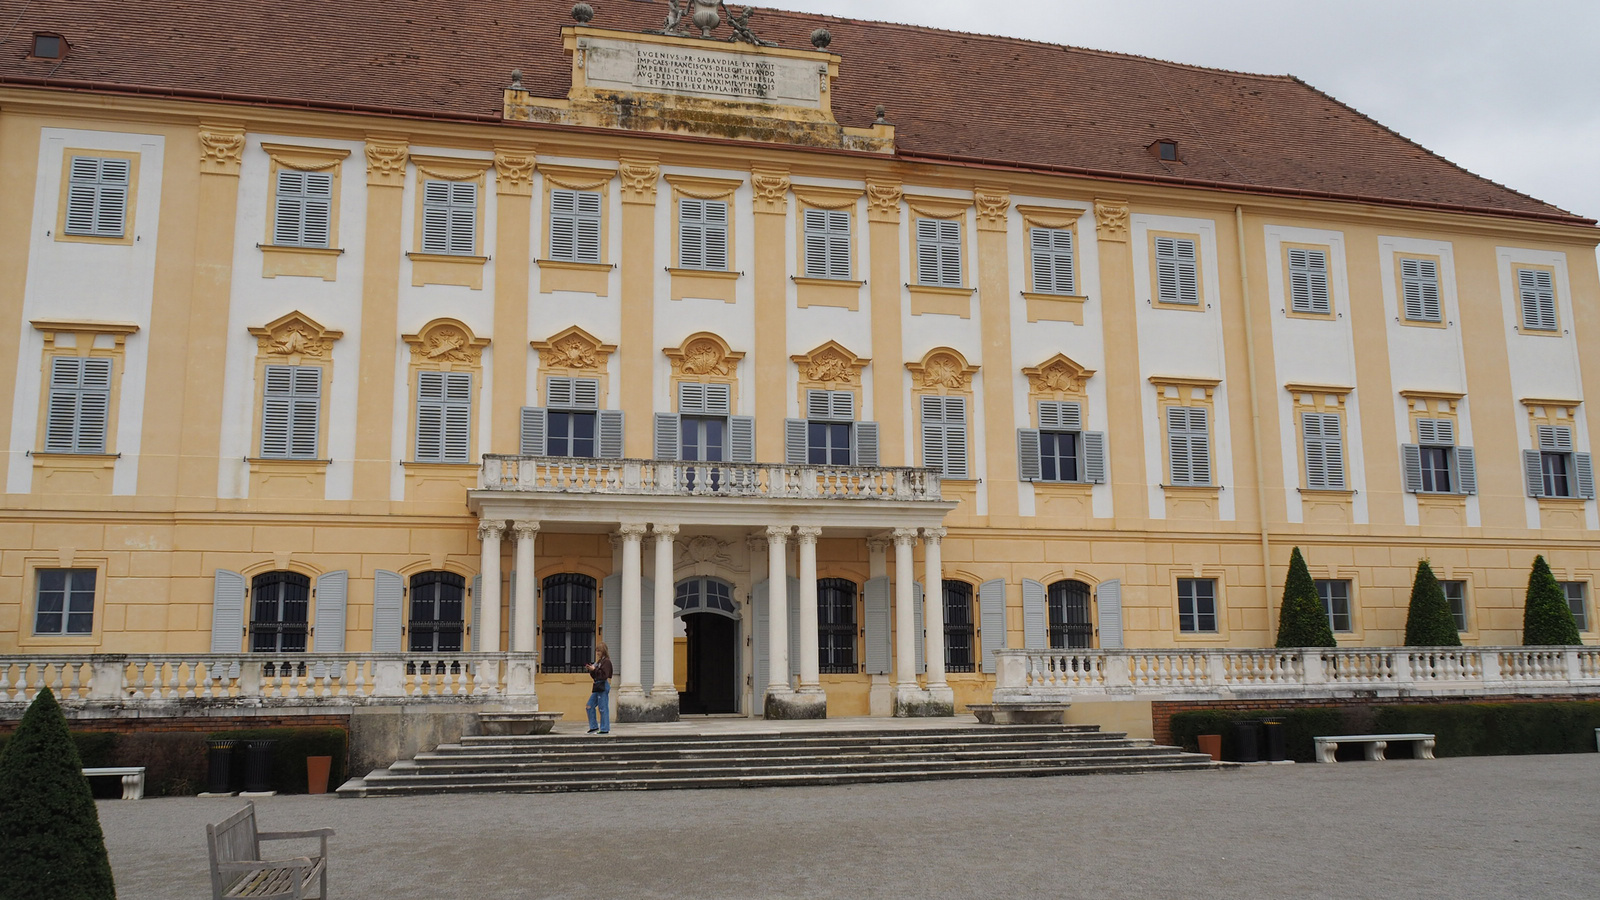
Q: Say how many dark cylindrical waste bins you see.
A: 4